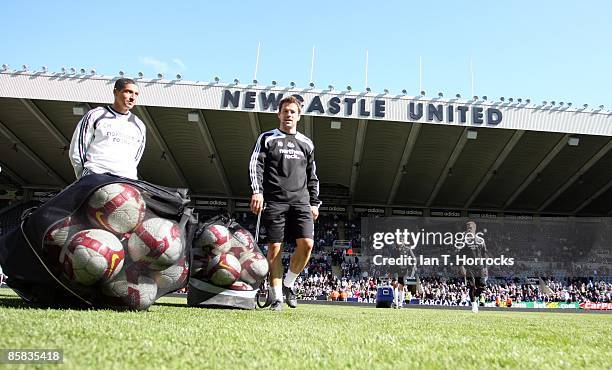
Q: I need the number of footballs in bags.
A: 11